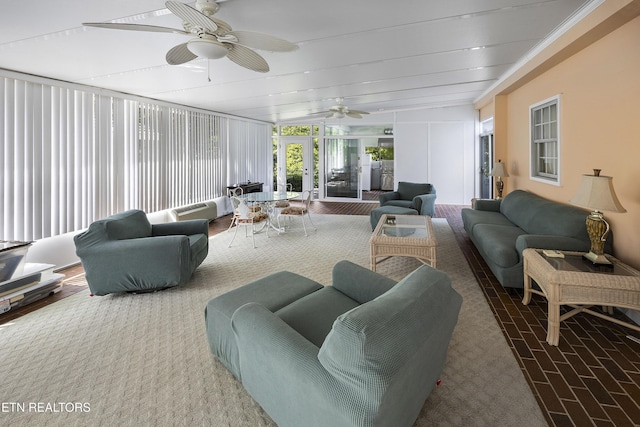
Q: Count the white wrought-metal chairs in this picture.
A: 4